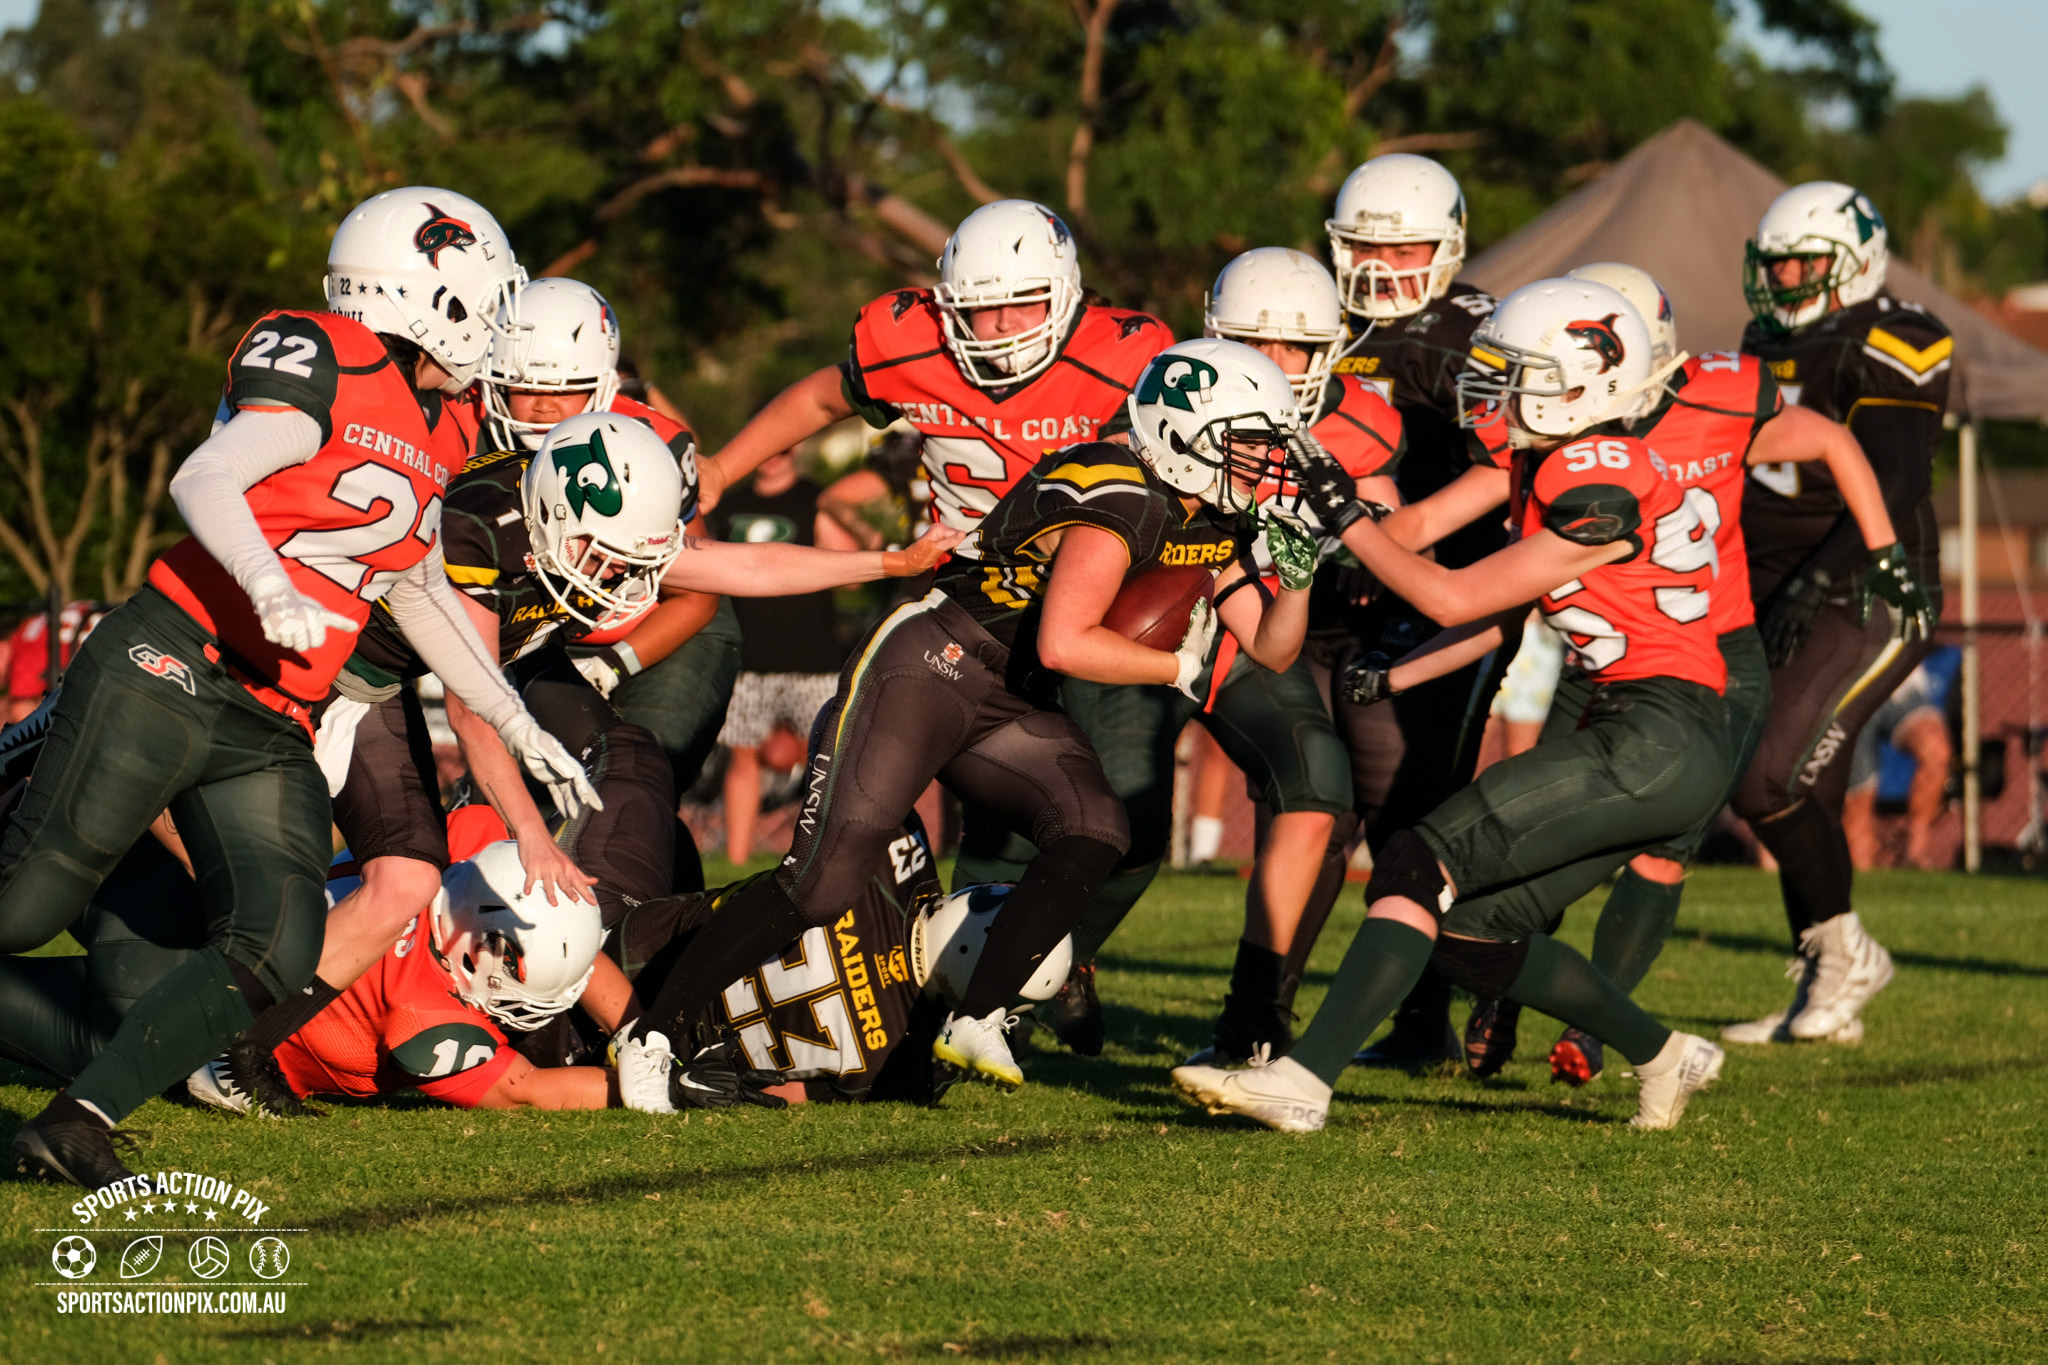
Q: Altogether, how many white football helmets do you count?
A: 12